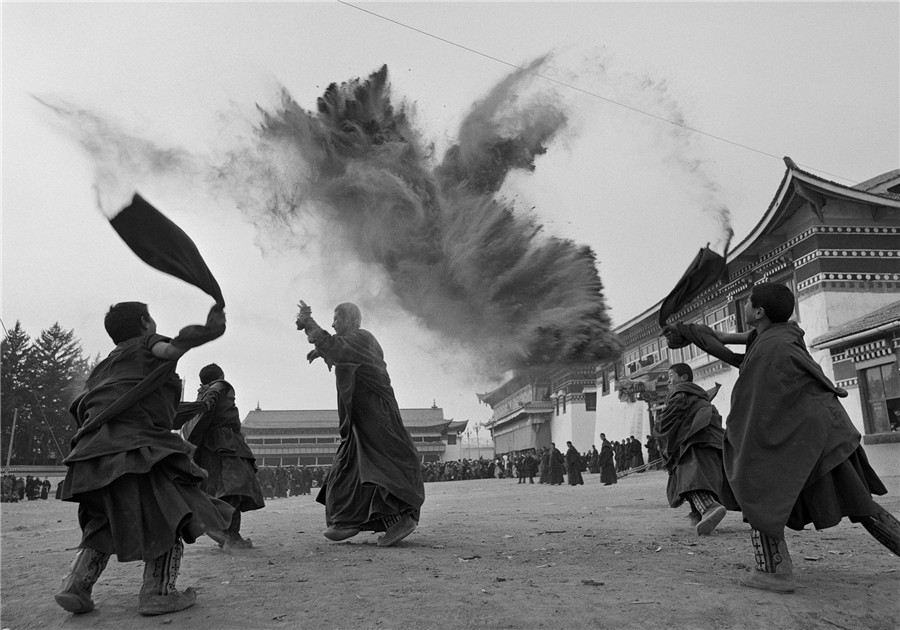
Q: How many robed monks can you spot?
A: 5